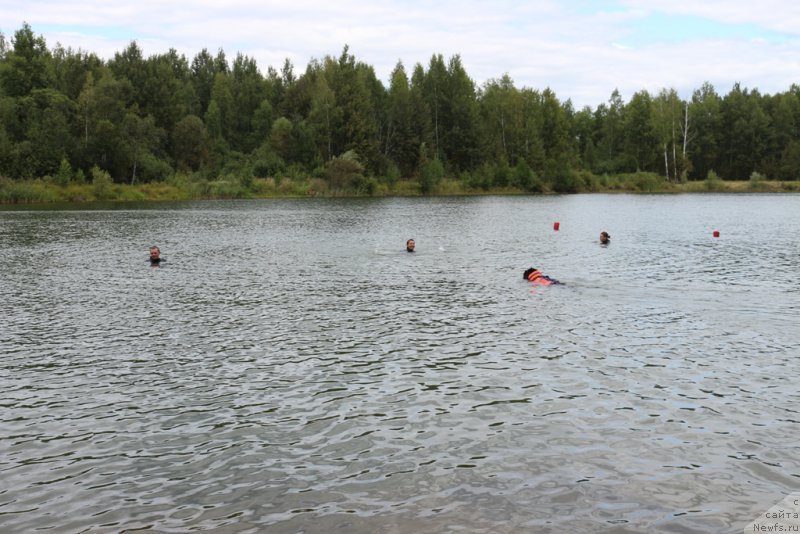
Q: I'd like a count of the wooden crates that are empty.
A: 0